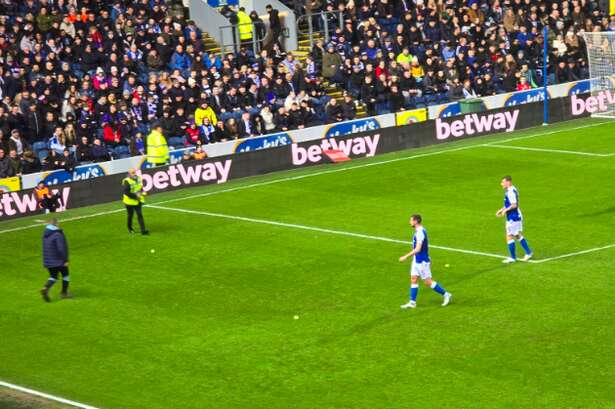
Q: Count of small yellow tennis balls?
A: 3